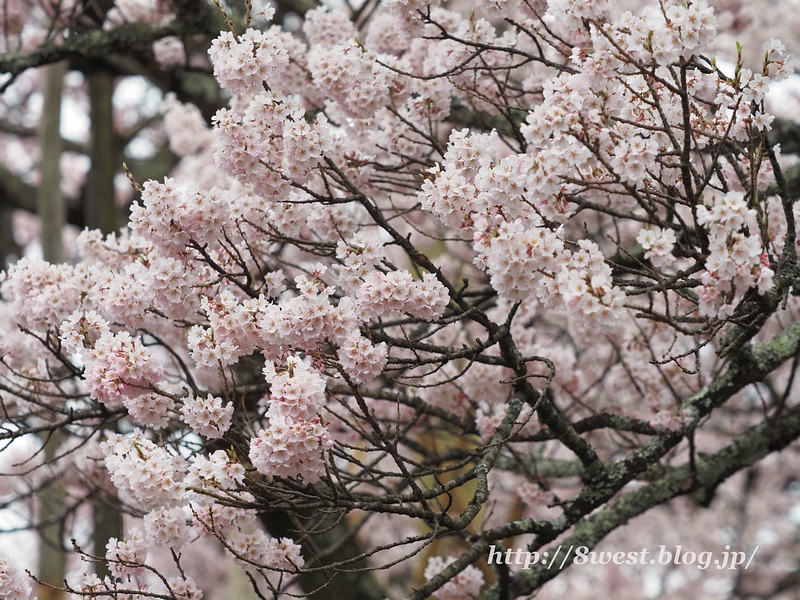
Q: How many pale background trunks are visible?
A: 2